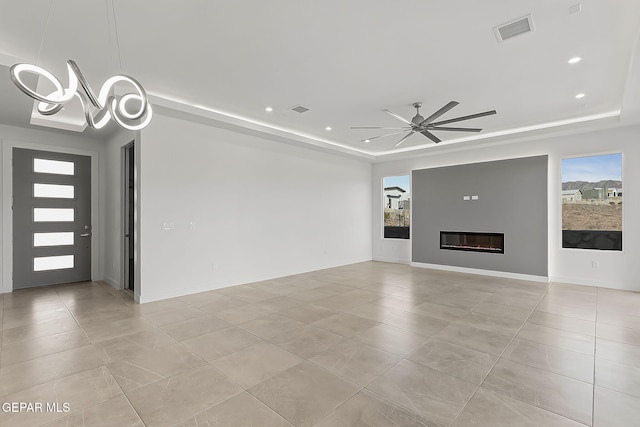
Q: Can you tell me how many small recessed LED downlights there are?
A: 5